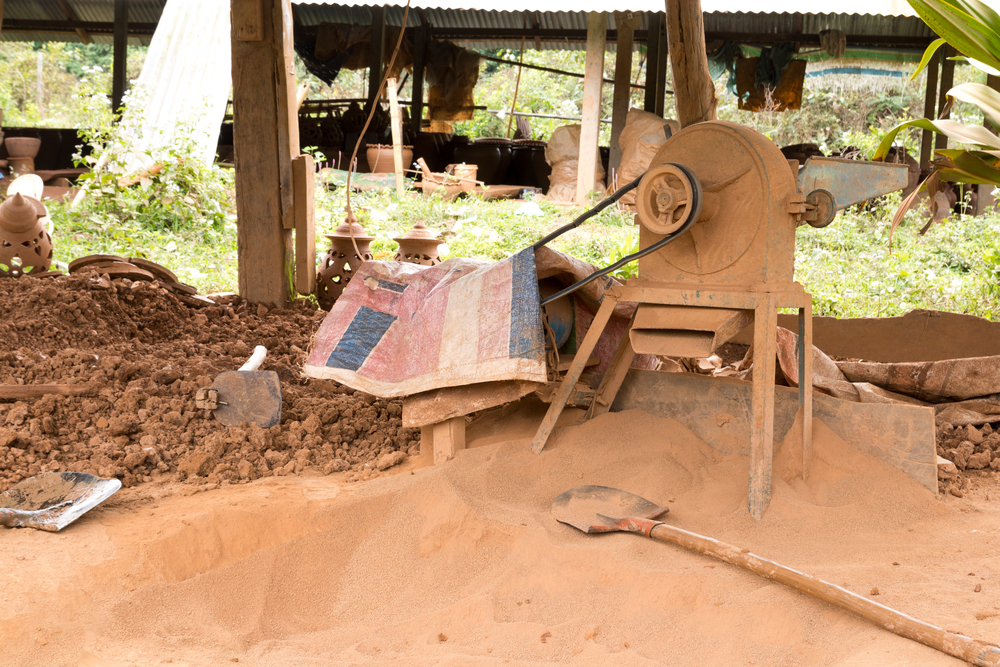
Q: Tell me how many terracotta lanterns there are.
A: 3